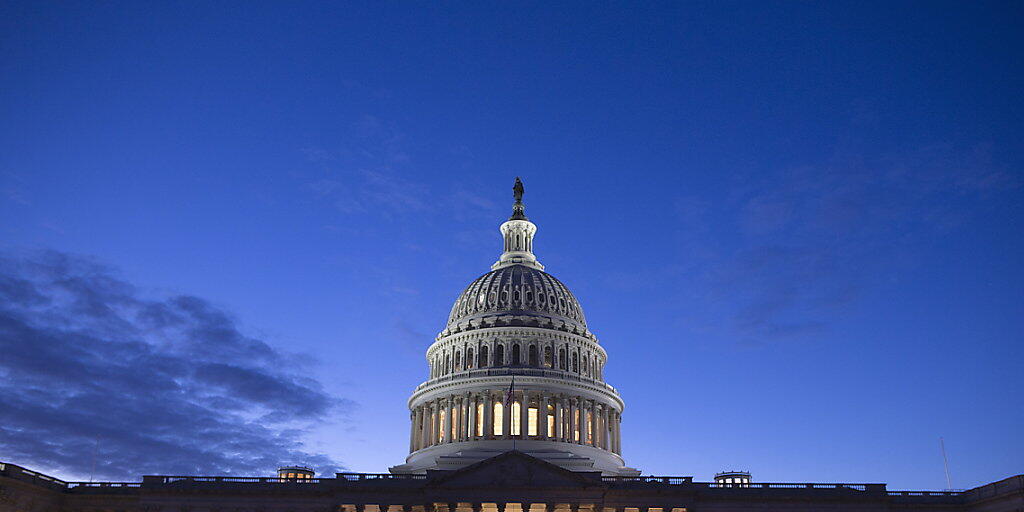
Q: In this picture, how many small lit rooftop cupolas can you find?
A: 2